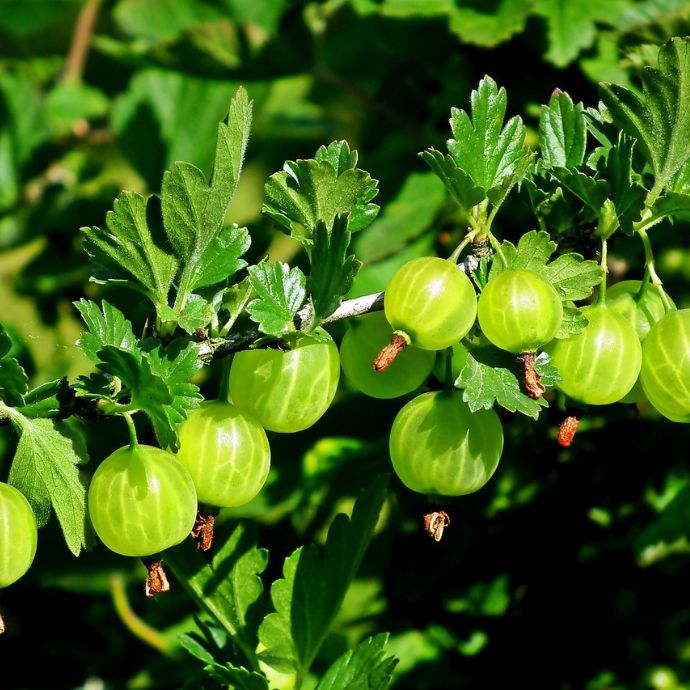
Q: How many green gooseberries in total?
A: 11